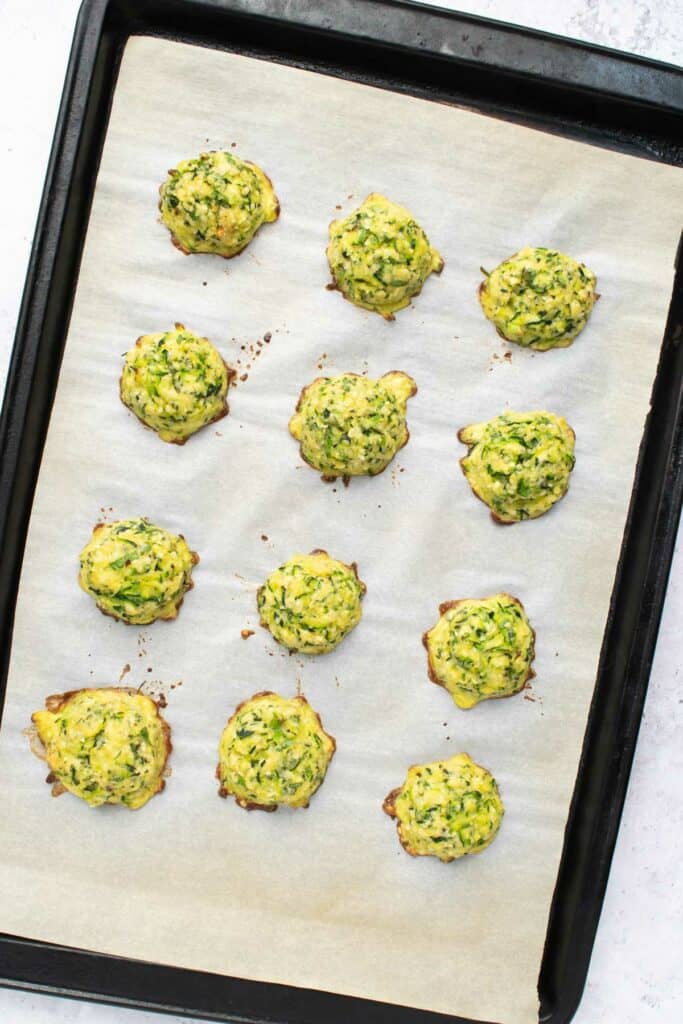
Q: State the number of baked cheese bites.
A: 12